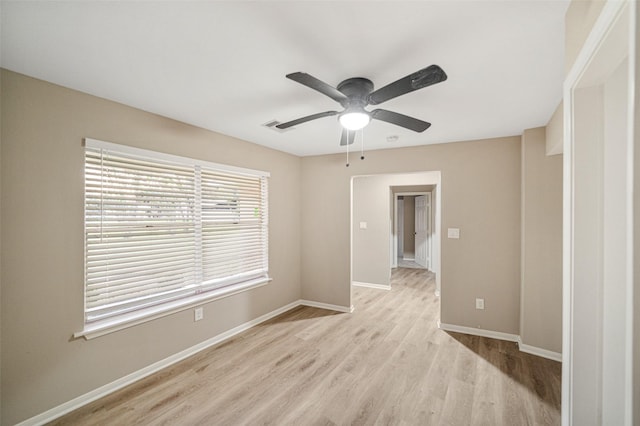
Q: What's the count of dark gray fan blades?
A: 5